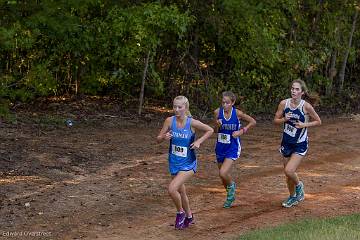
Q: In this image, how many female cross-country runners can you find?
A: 3